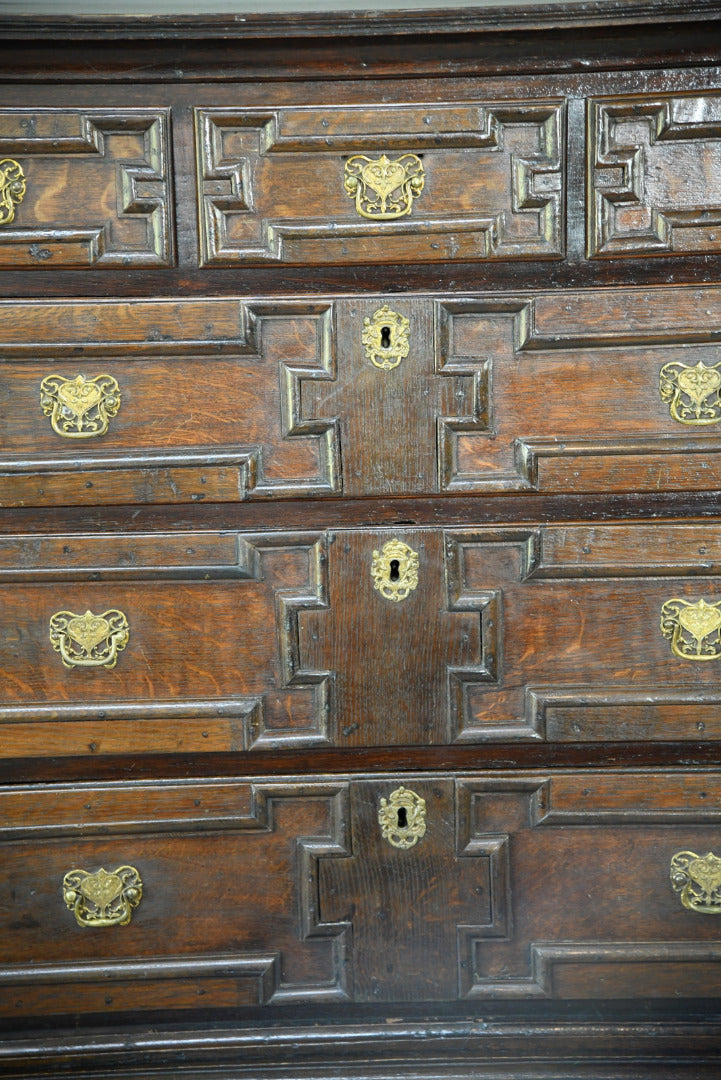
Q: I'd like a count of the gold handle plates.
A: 8